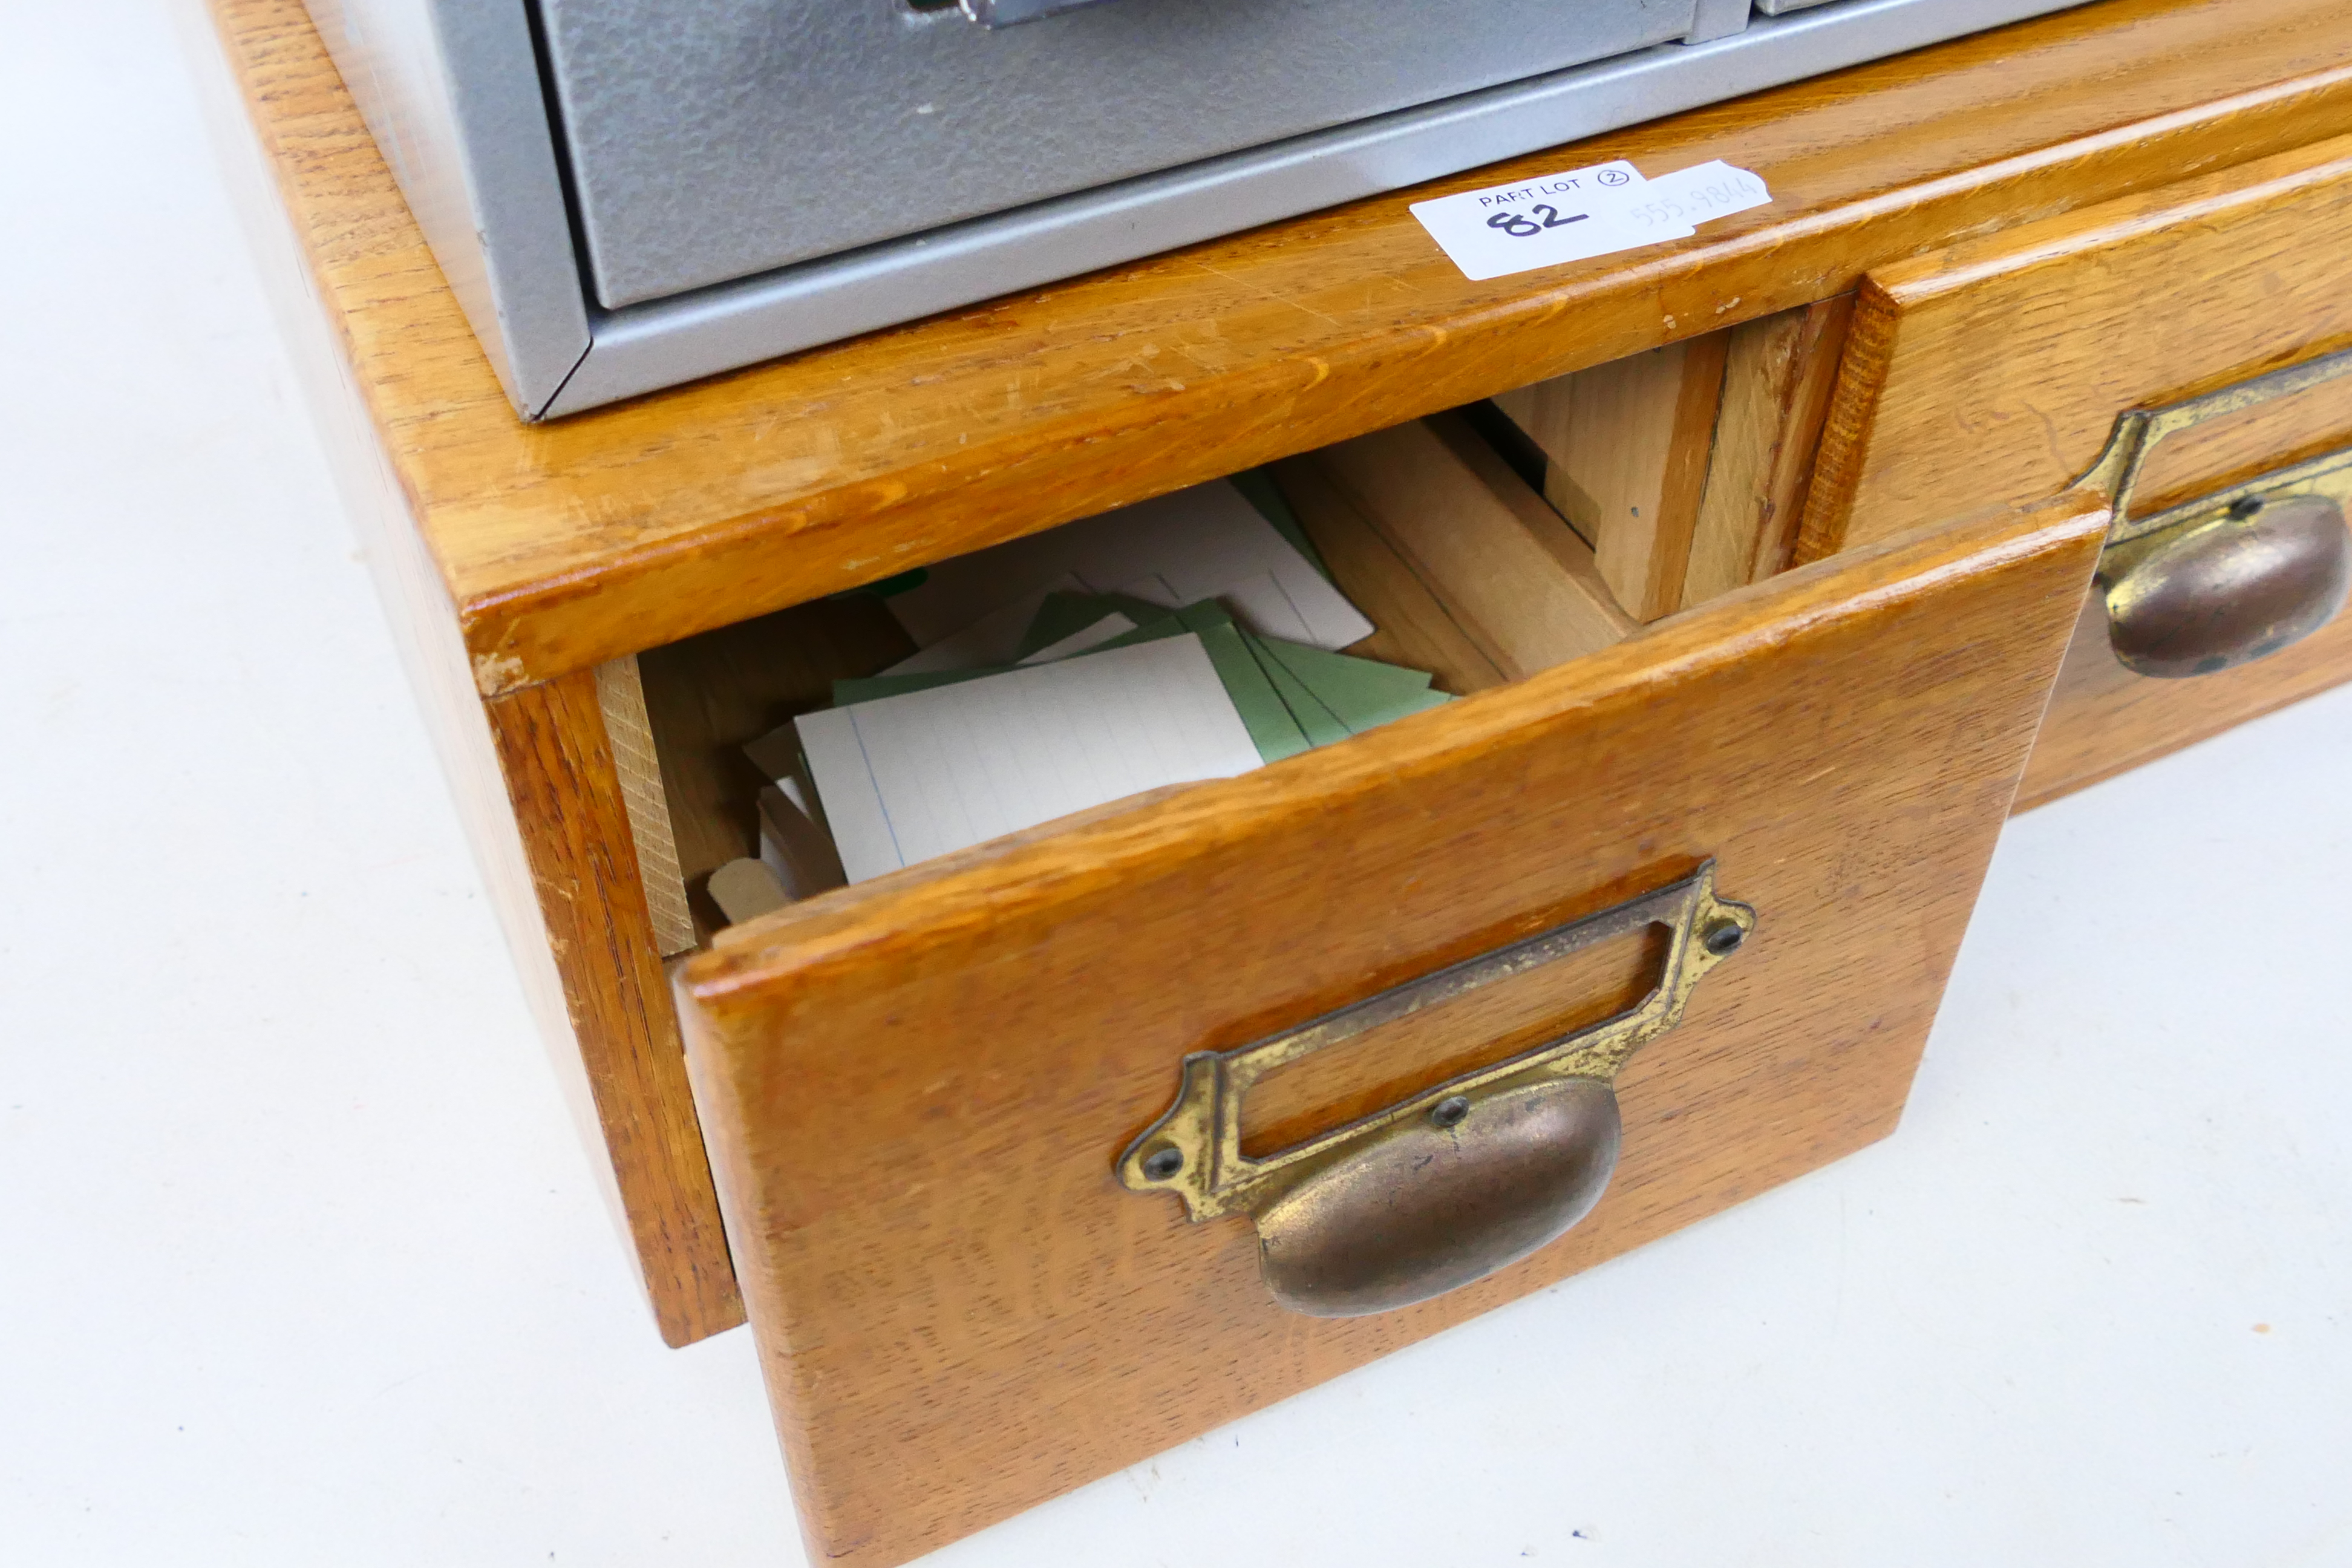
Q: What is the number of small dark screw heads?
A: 4